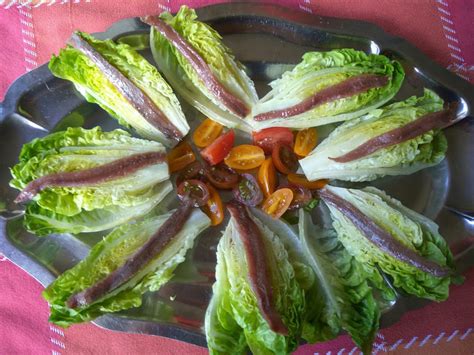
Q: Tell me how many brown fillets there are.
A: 8